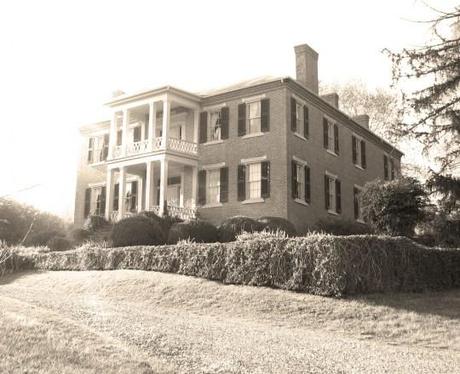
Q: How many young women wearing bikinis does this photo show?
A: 0